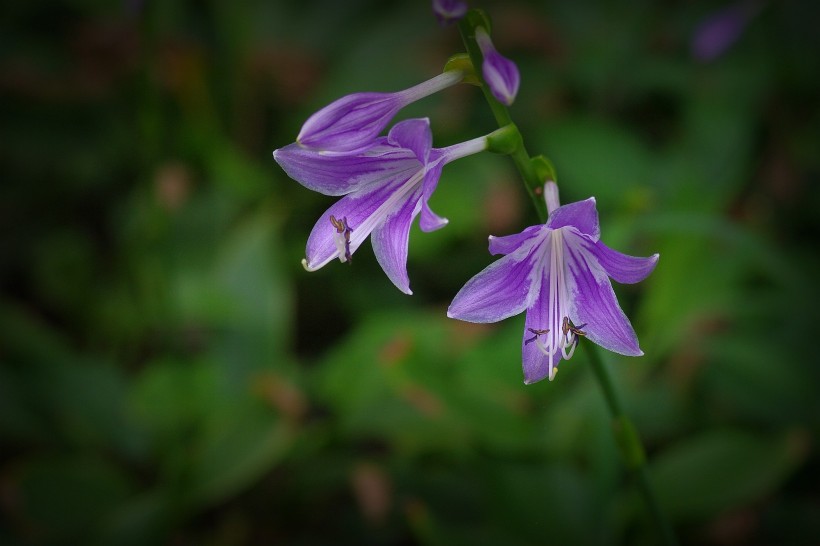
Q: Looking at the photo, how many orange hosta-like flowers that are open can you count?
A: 0